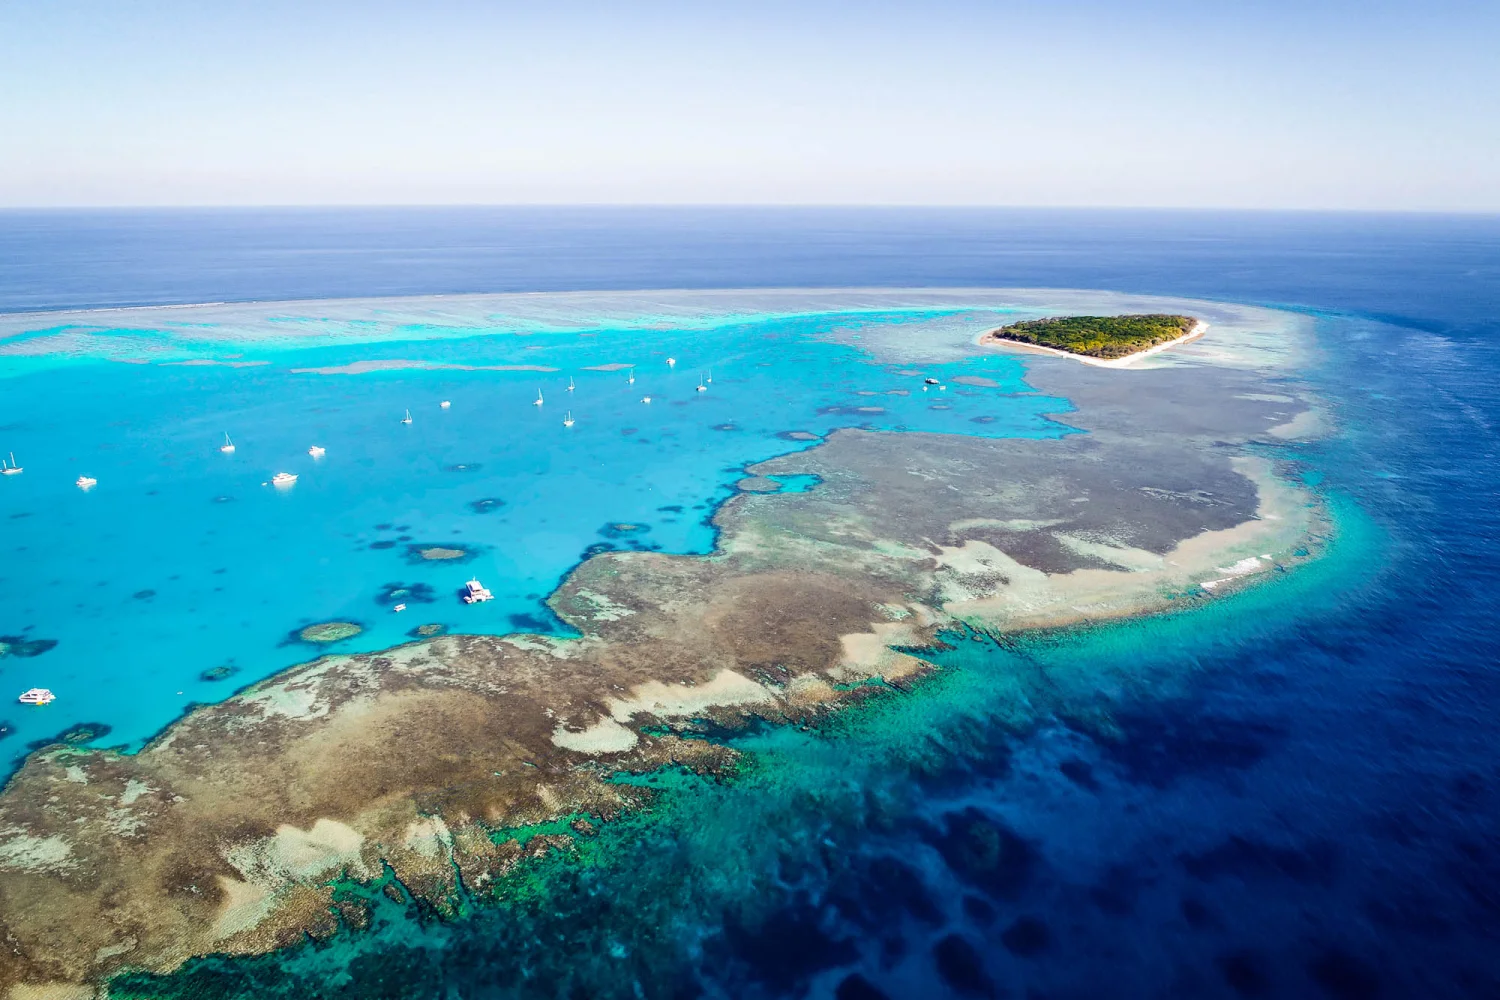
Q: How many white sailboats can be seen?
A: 9